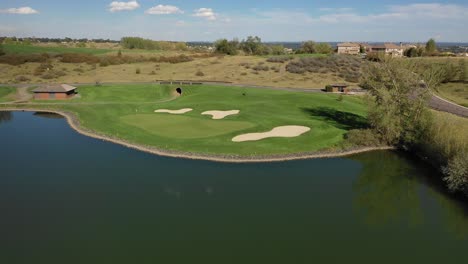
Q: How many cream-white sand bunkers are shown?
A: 3